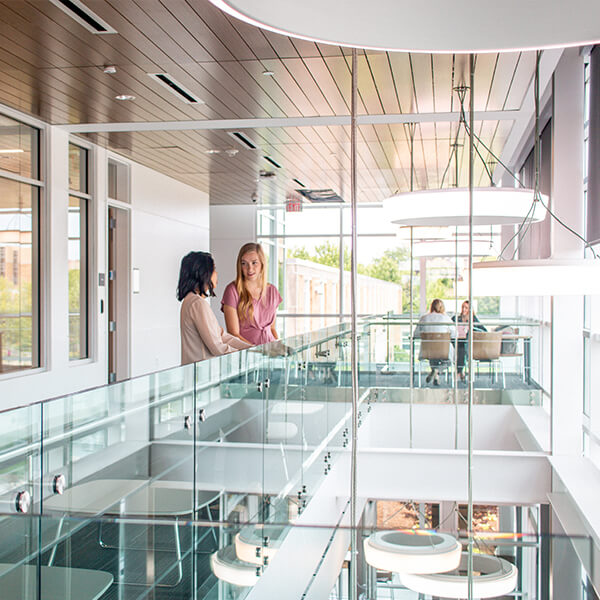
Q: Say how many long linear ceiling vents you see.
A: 5